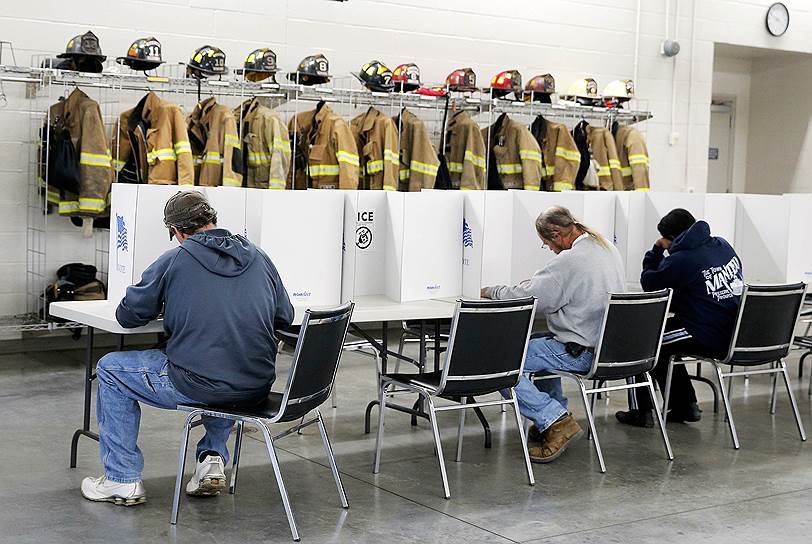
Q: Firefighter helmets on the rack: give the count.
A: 12